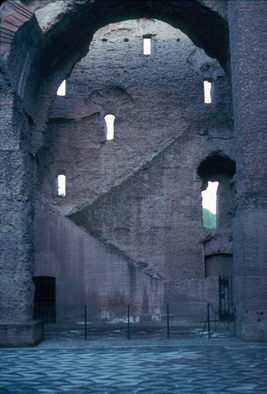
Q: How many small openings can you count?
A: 5